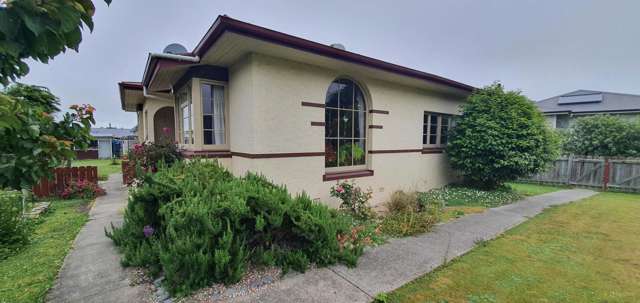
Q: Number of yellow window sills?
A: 0